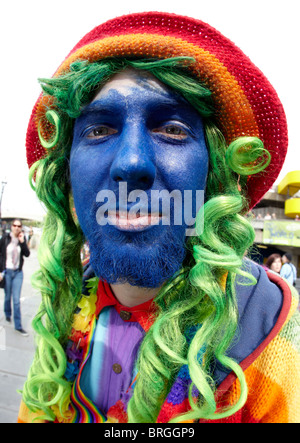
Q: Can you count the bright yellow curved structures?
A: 2